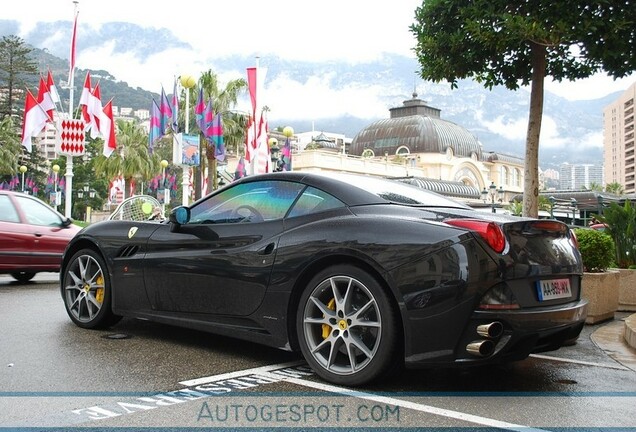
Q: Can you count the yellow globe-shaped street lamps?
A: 6